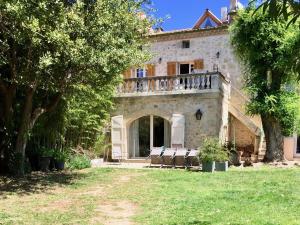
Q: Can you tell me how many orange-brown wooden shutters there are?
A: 4